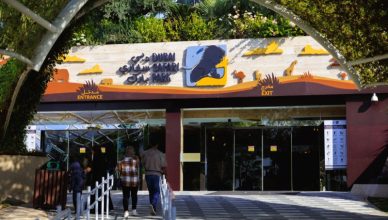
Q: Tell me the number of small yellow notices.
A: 4